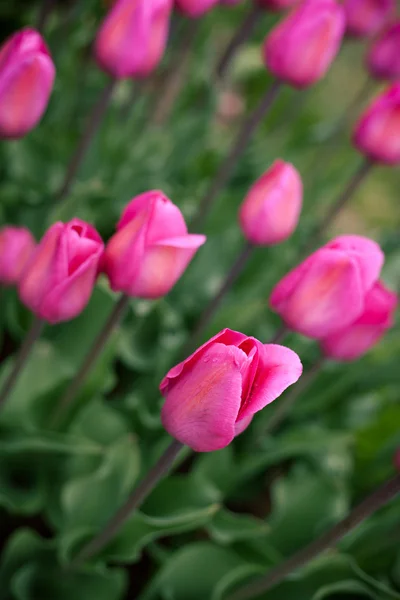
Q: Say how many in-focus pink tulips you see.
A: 1